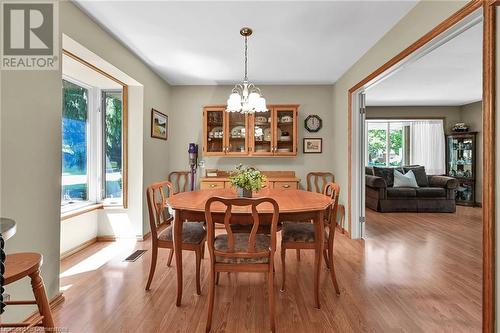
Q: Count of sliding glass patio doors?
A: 0